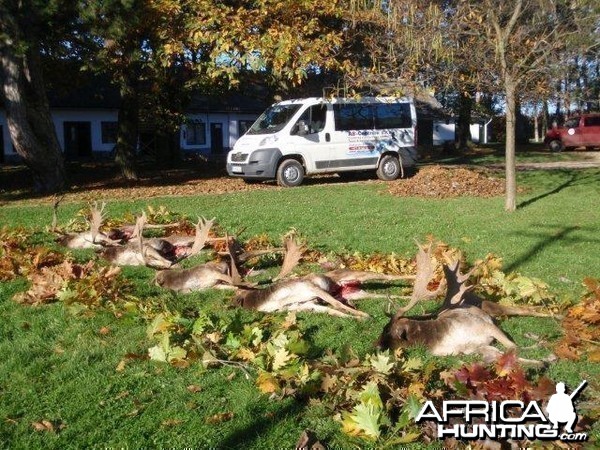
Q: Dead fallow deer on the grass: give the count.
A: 5